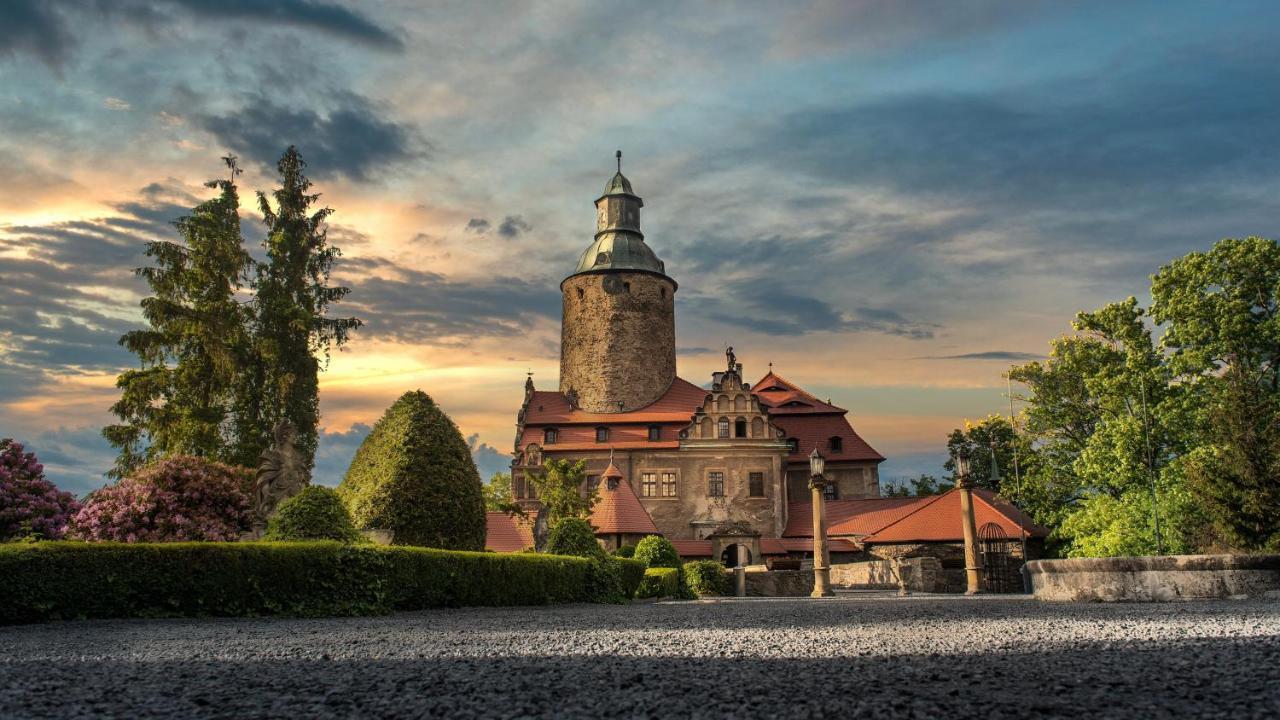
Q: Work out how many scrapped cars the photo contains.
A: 0